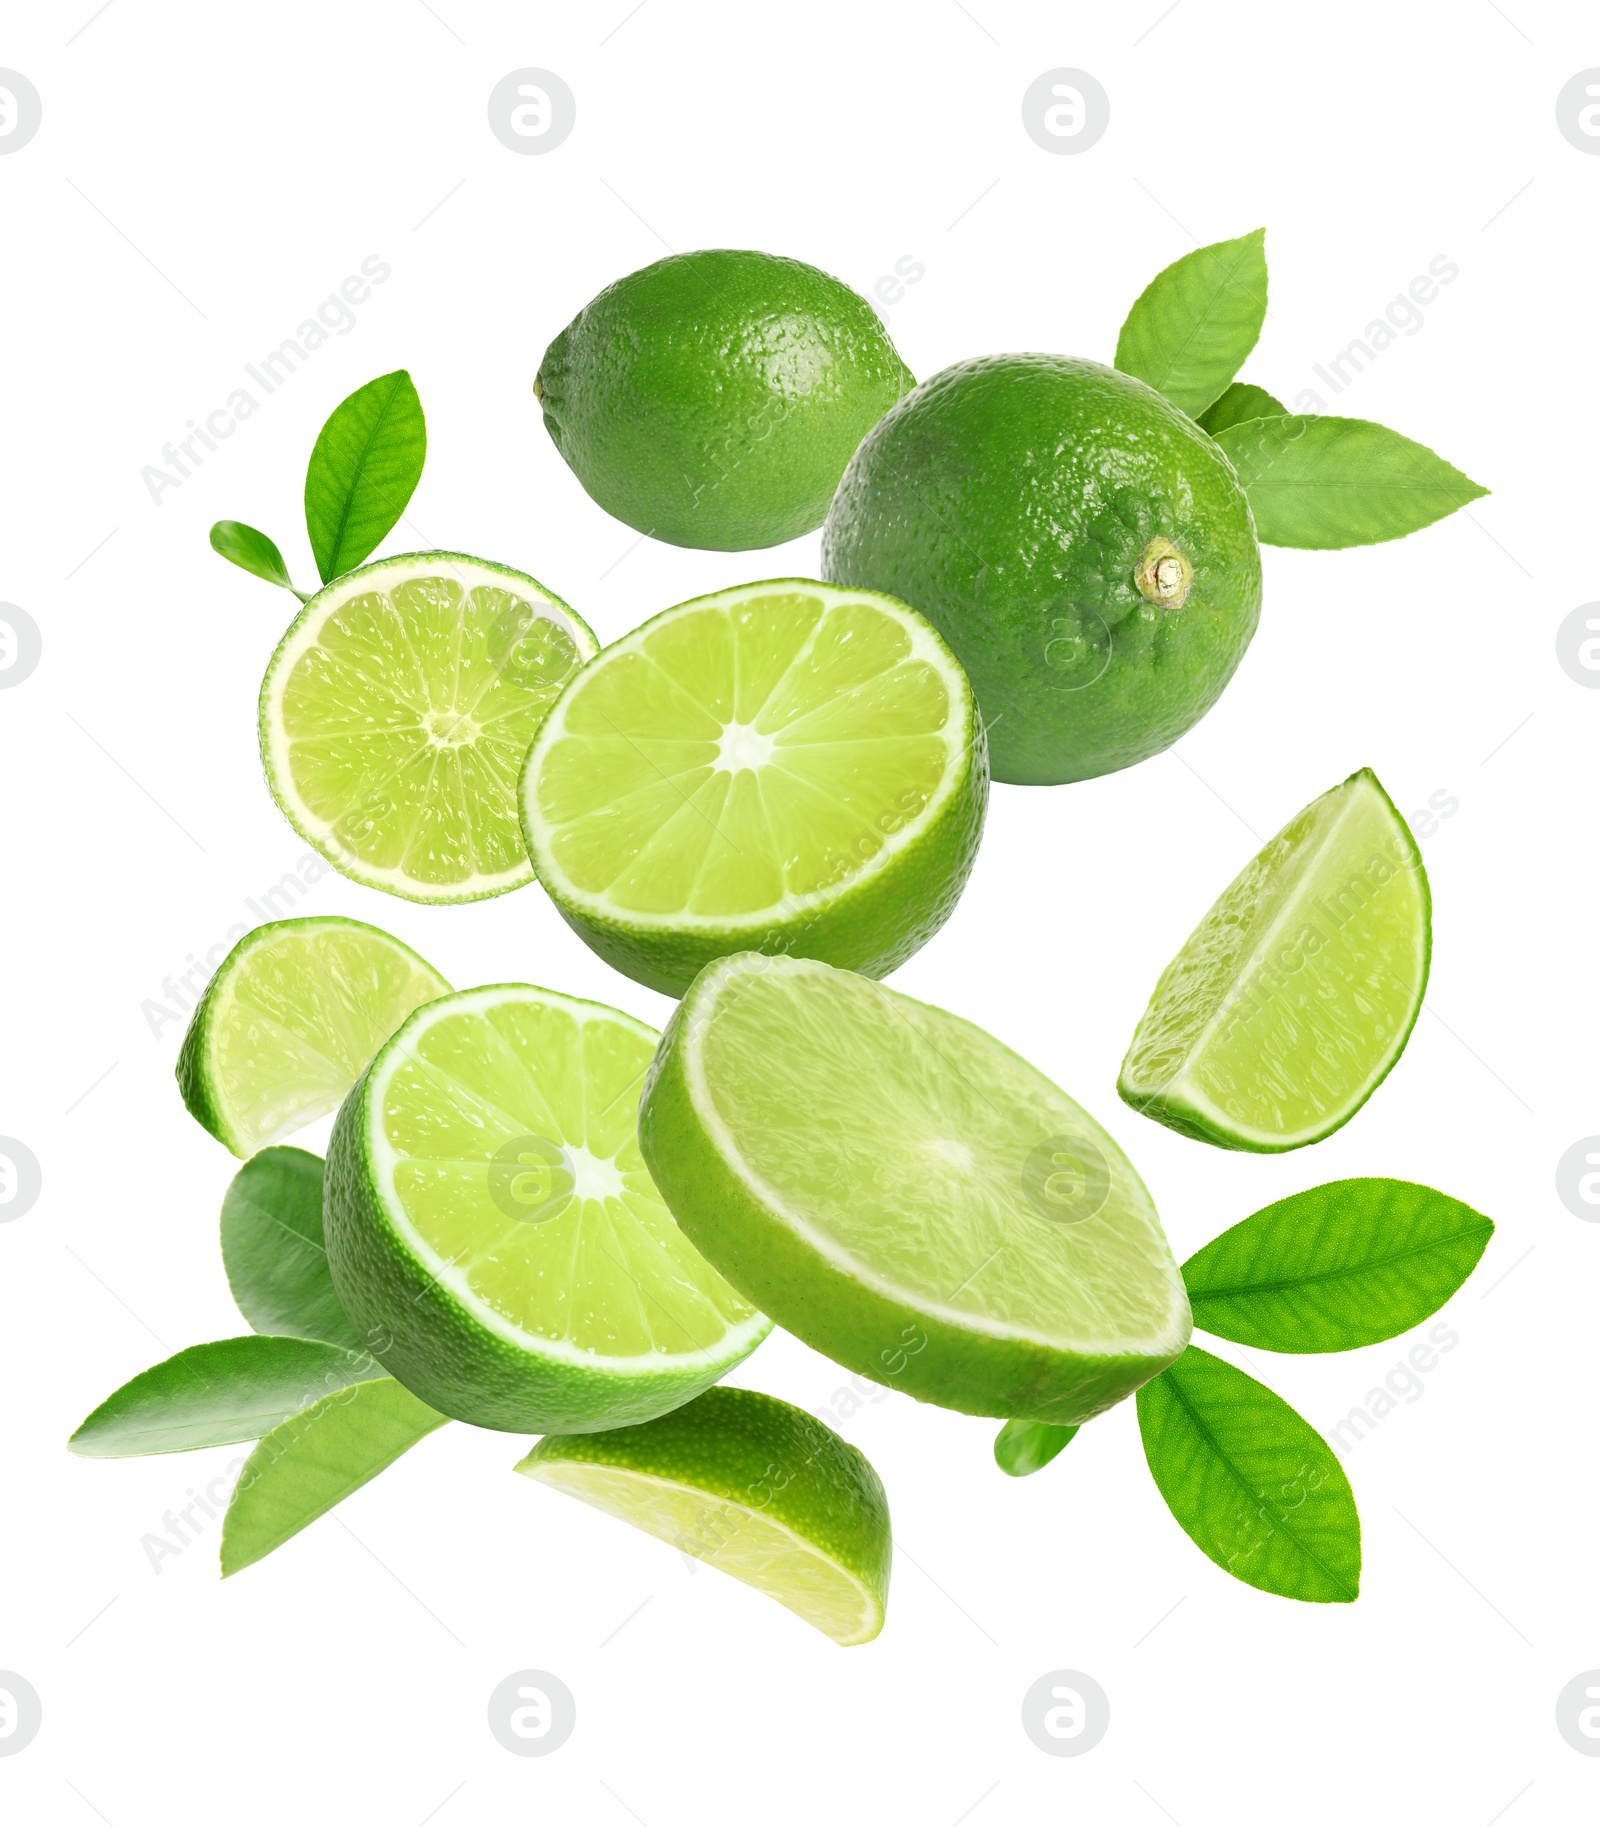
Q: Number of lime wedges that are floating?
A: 3